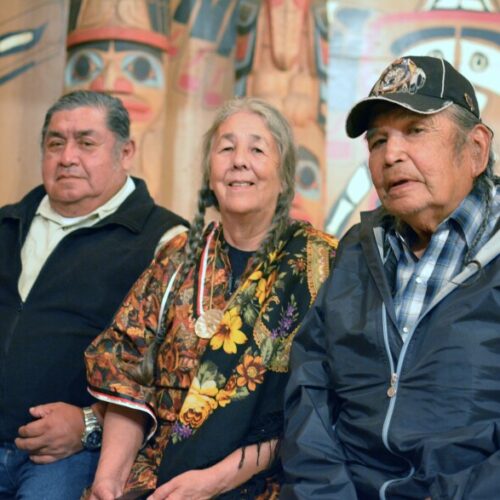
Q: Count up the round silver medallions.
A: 1